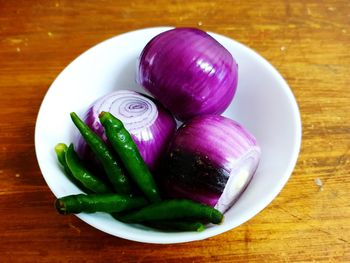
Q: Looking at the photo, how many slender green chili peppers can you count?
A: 7